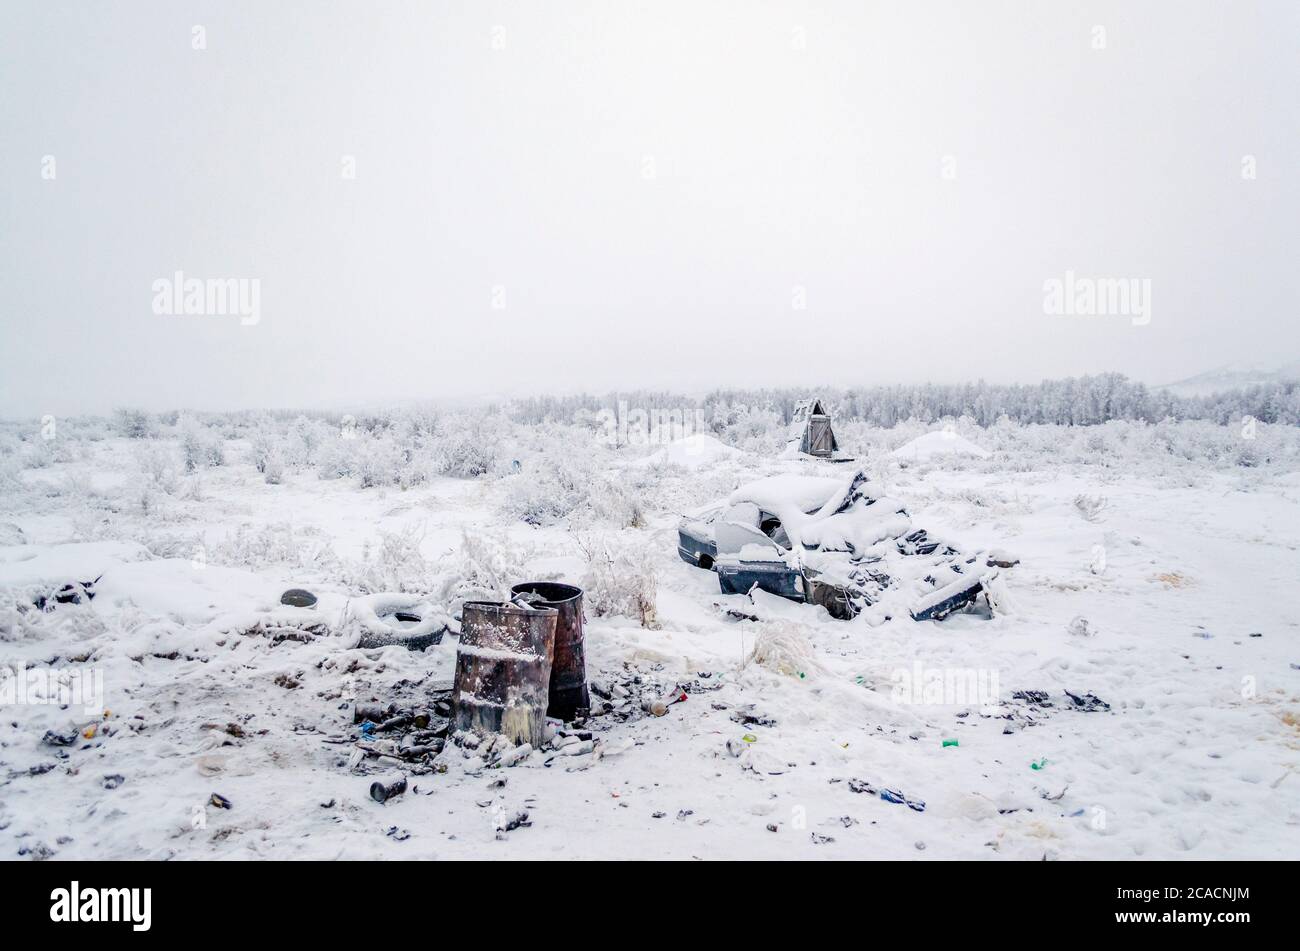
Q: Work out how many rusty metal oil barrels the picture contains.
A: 2